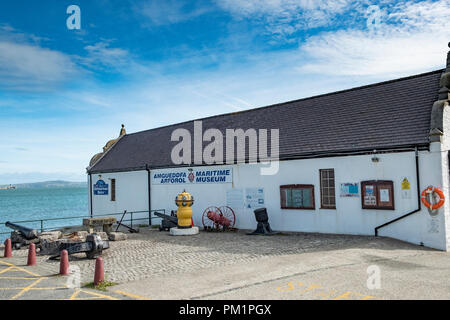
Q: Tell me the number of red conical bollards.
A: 4